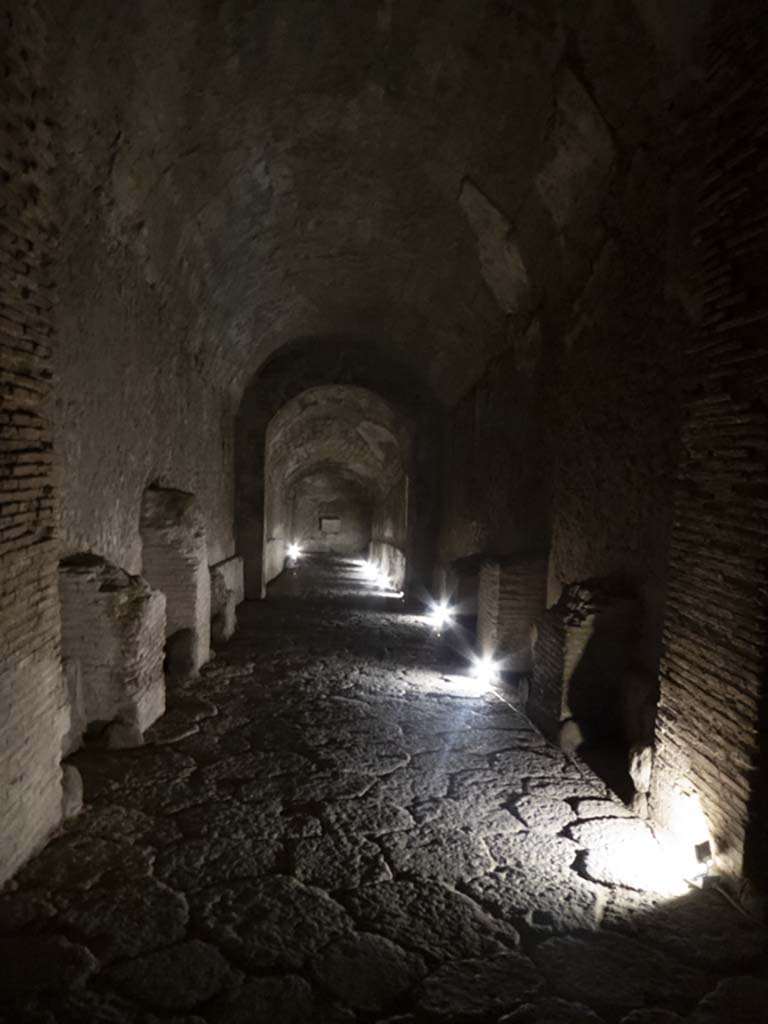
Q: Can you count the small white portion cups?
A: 0